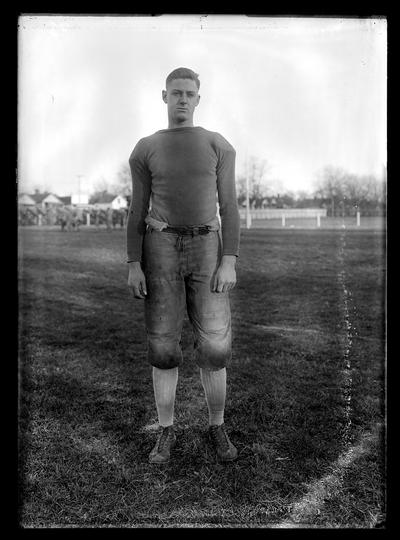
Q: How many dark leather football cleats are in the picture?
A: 2